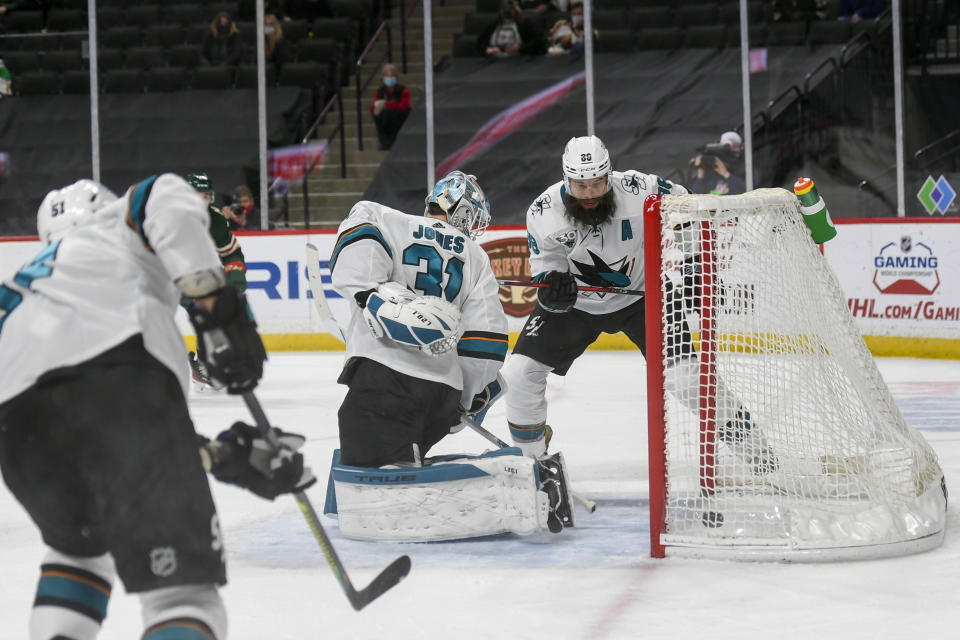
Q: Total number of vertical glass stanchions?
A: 6